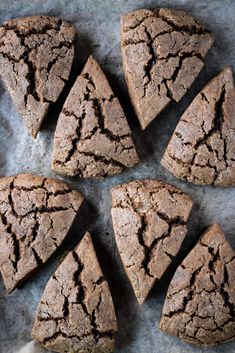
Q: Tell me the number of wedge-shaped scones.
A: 8